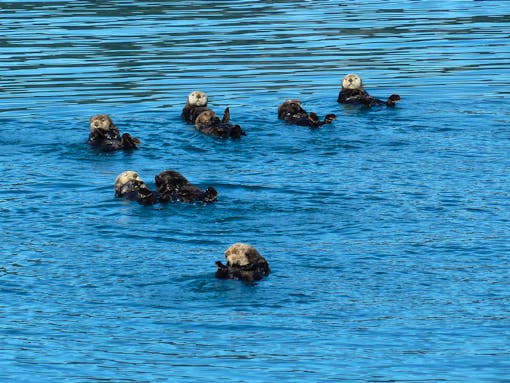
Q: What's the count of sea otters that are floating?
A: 8